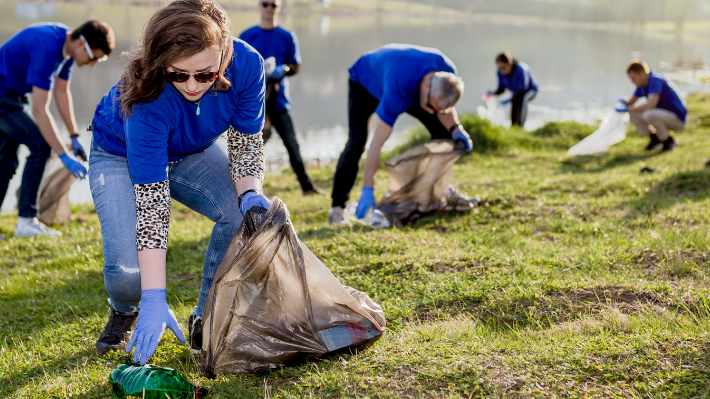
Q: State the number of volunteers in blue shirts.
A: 6